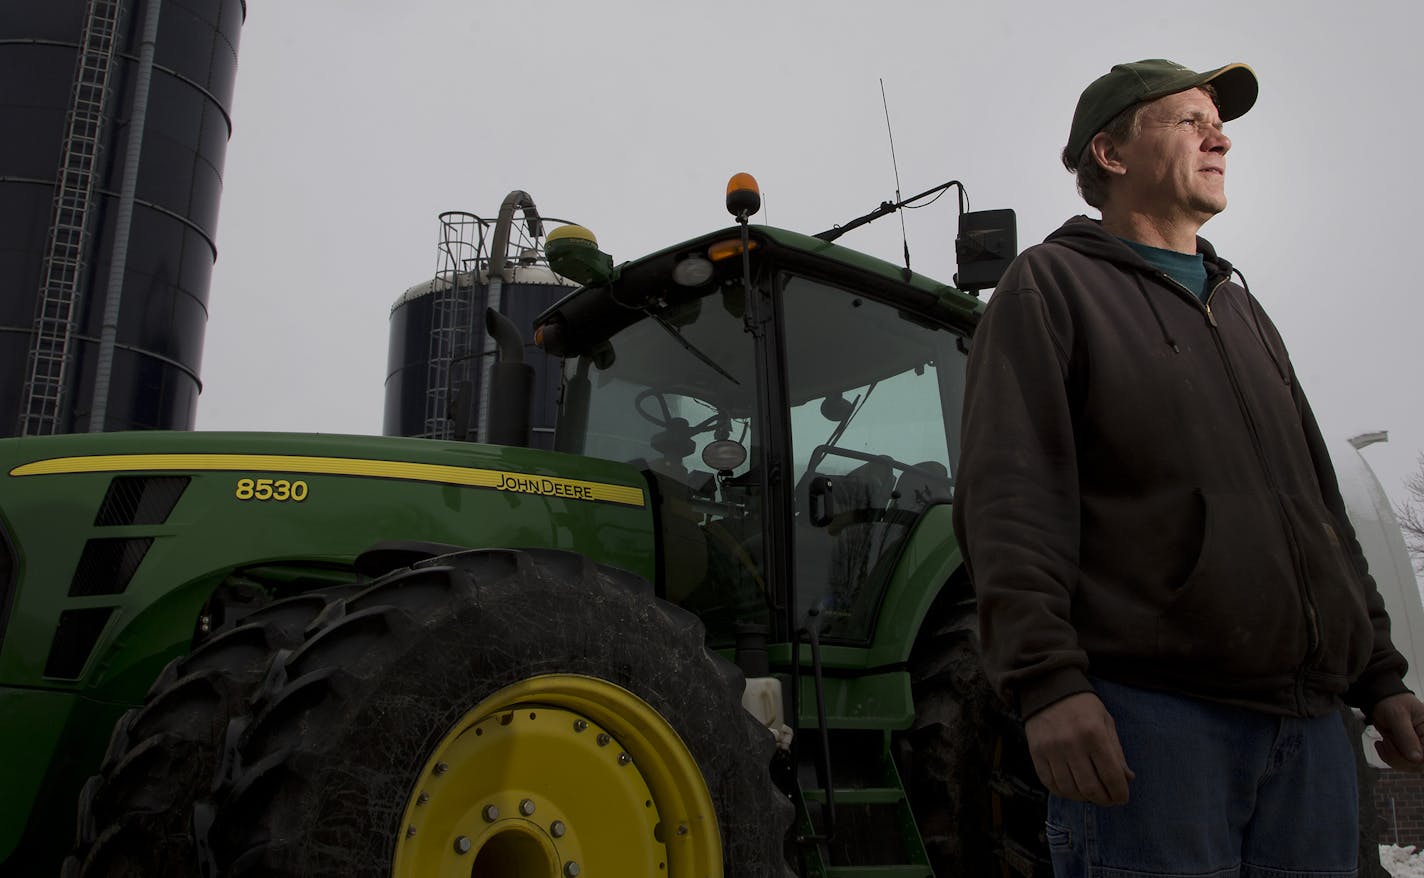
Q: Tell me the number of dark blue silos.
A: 2